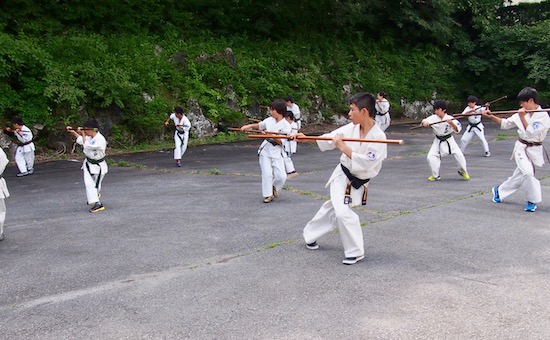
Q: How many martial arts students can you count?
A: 12